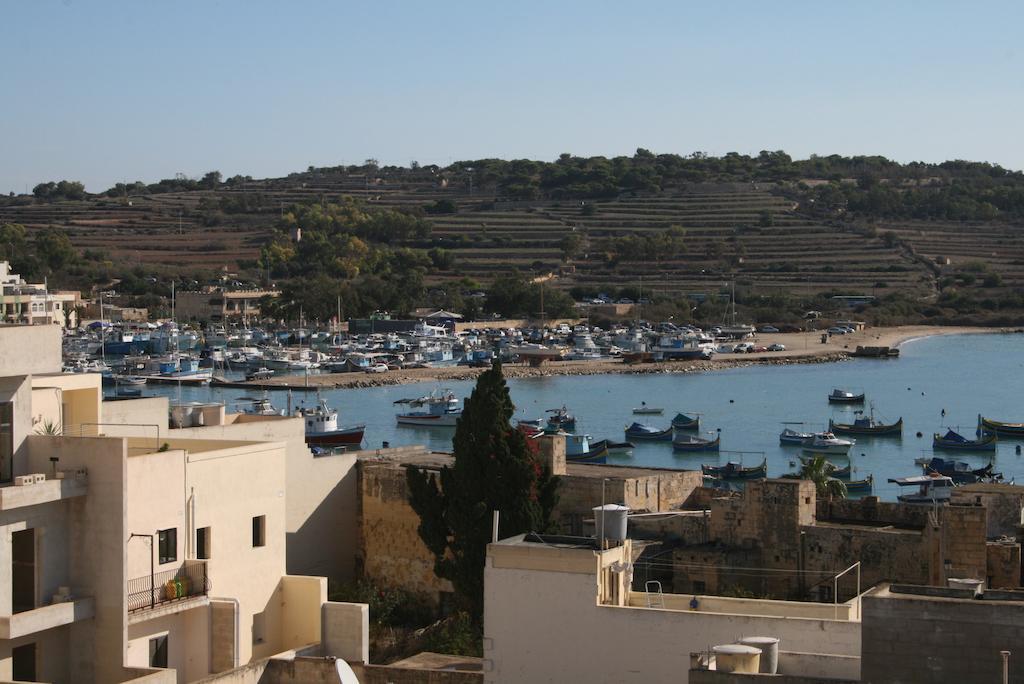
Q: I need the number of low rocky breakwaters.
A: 1